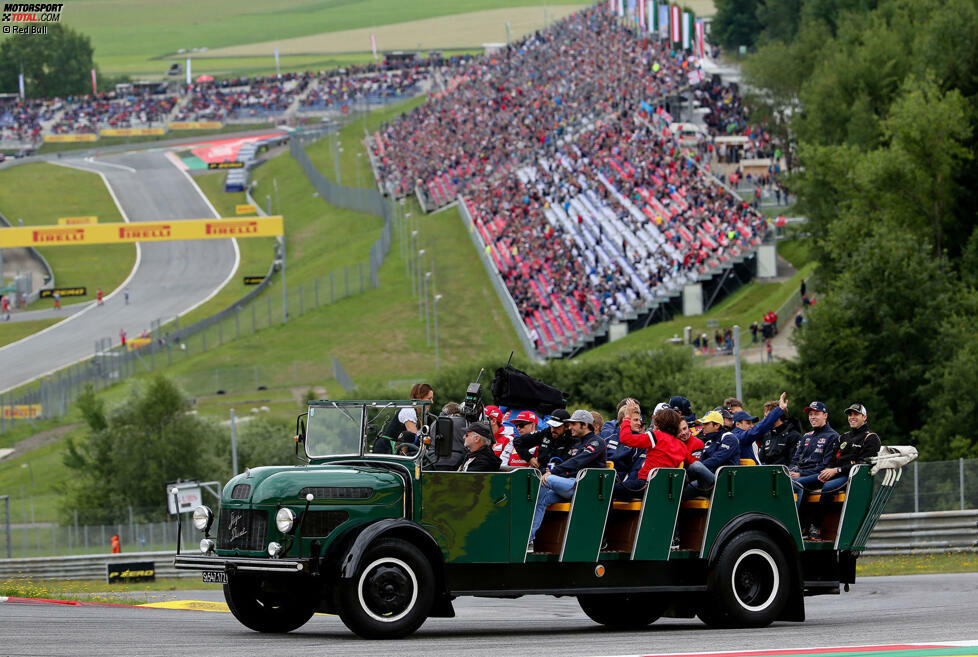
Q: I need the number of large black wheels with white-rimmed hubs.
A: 2